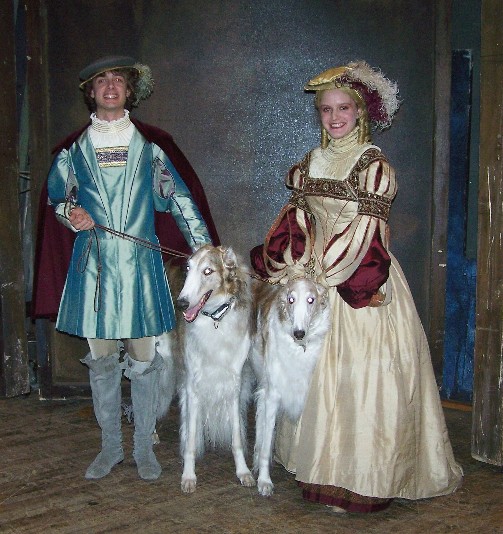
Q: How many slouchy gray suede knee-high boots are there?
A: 2